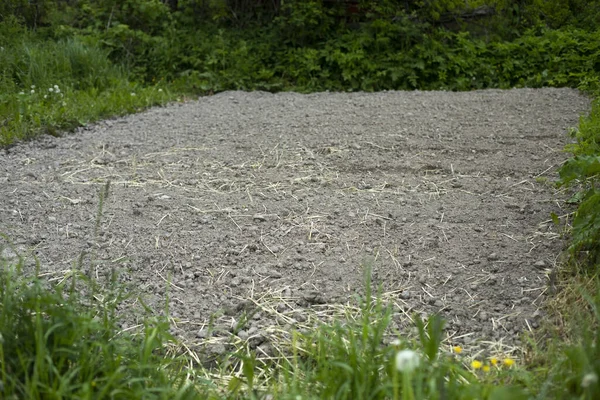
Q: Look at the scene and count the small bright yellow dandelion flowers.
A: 5